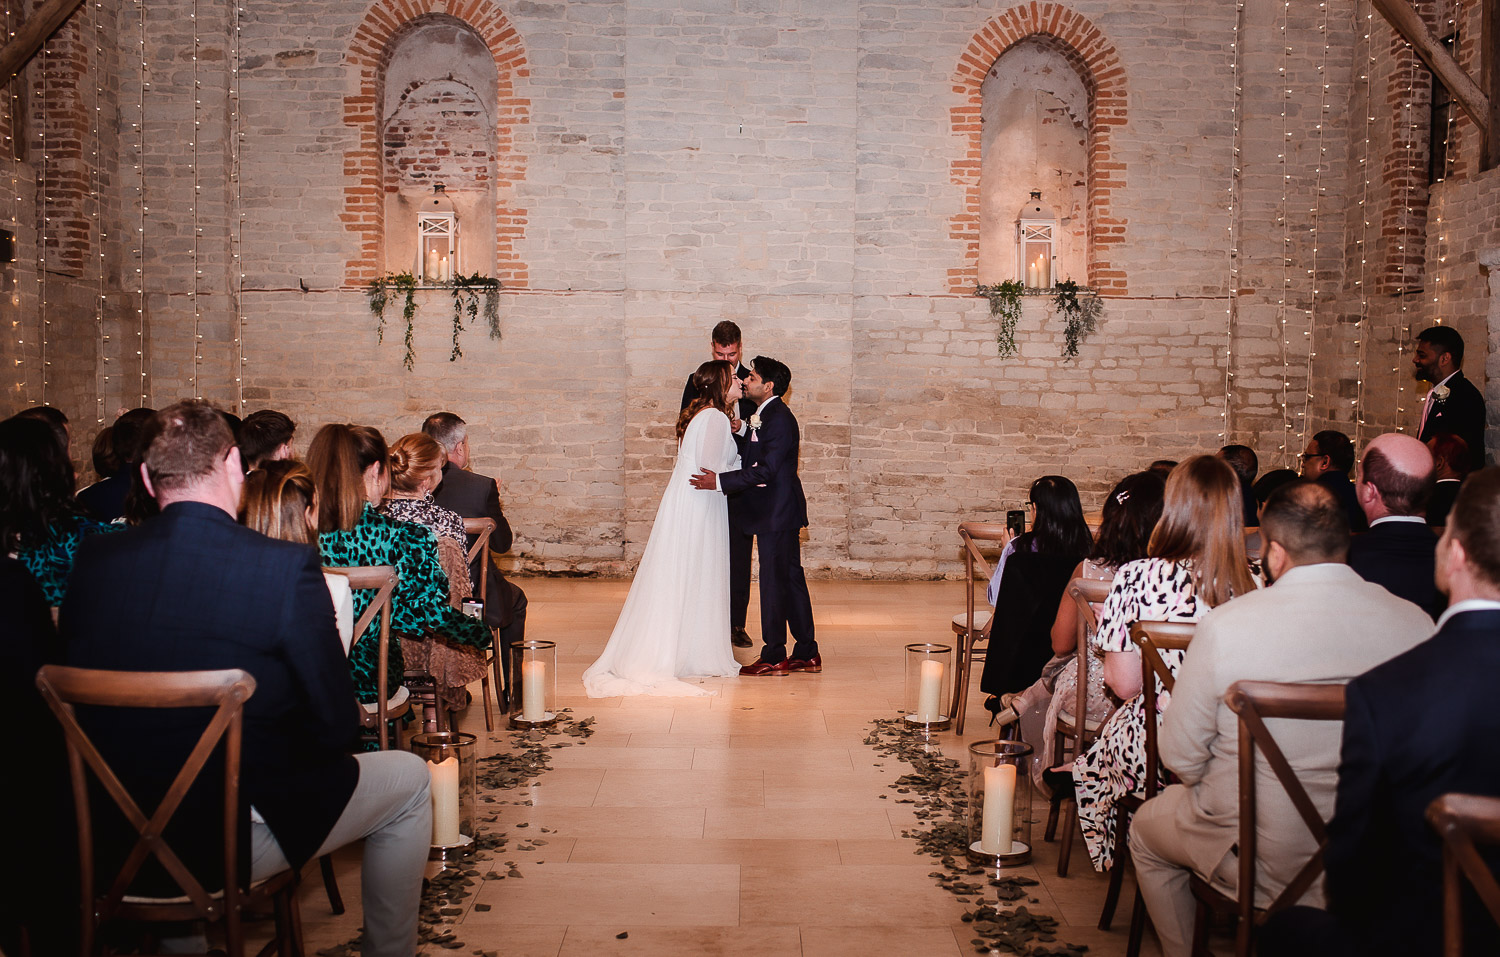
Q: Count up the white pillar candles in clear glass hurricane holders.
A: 4